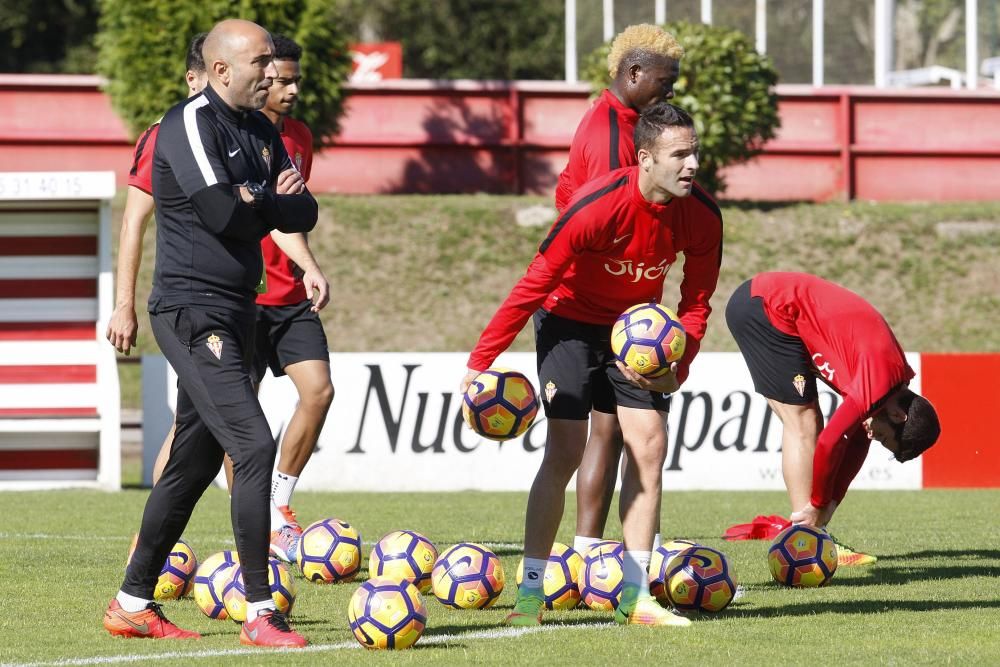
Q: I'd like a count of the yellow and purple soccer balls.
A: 14